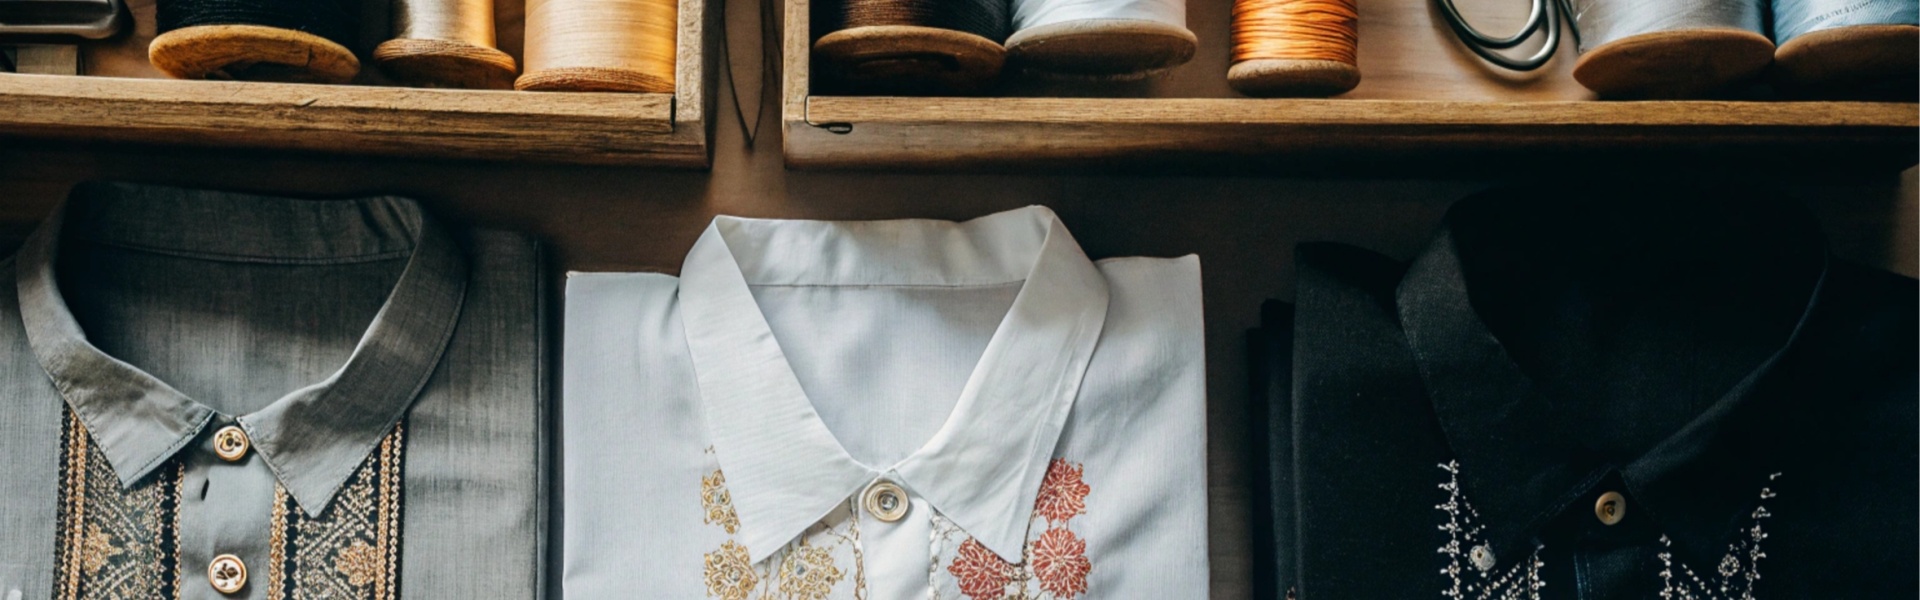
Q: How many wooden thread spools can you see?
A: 8